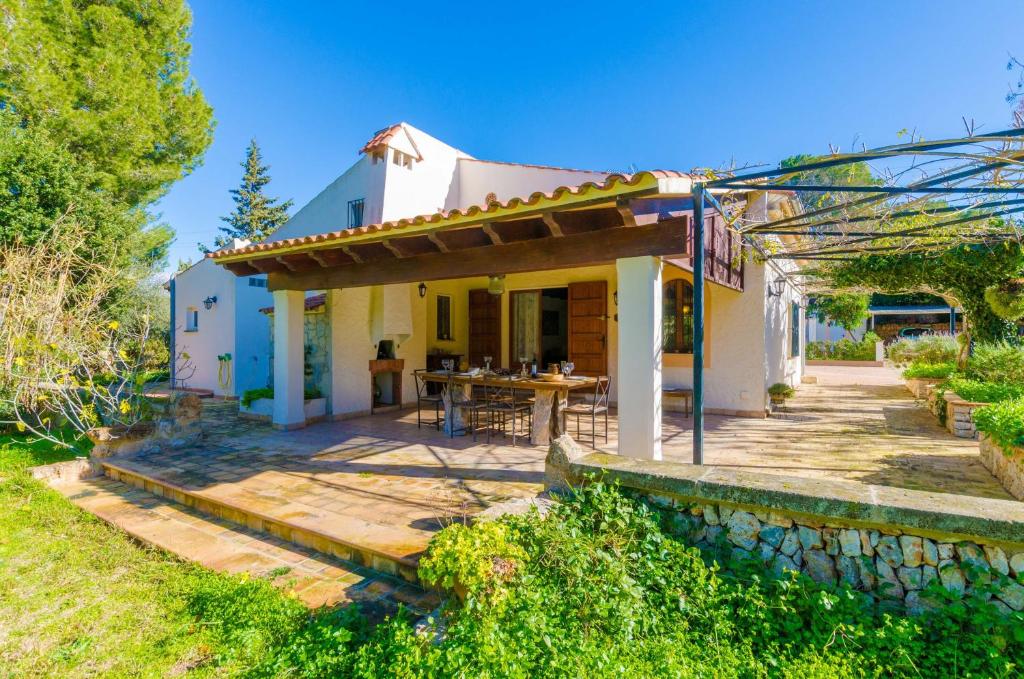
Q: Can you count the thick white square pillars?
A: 2